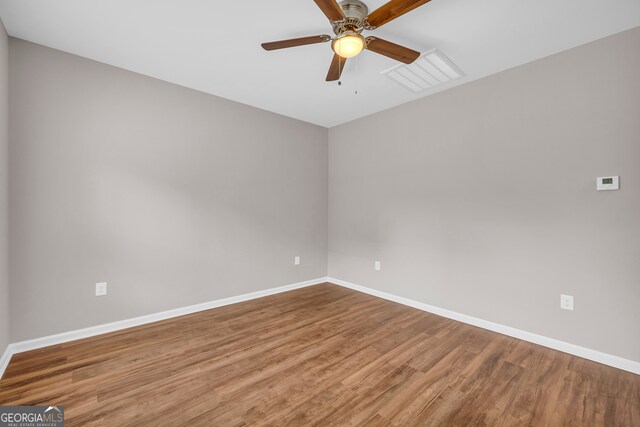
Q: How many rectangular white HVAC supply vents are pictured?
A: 1